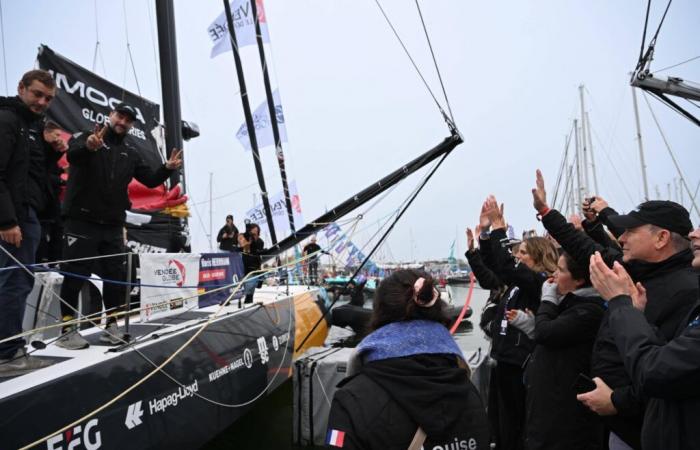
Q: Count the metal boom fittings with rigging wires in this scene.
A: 2